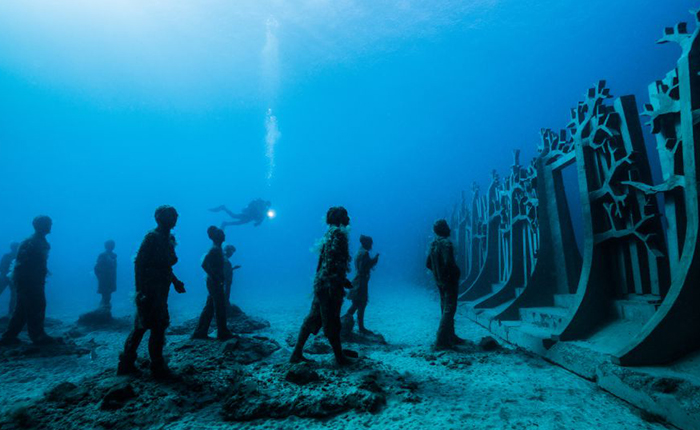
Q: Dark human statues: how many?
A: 9